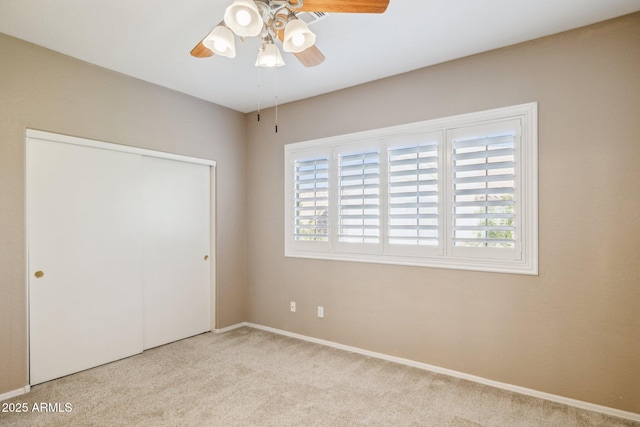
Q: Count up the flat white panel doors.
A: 2